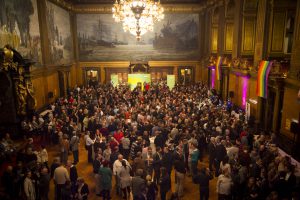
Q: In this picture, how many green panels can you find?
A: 3